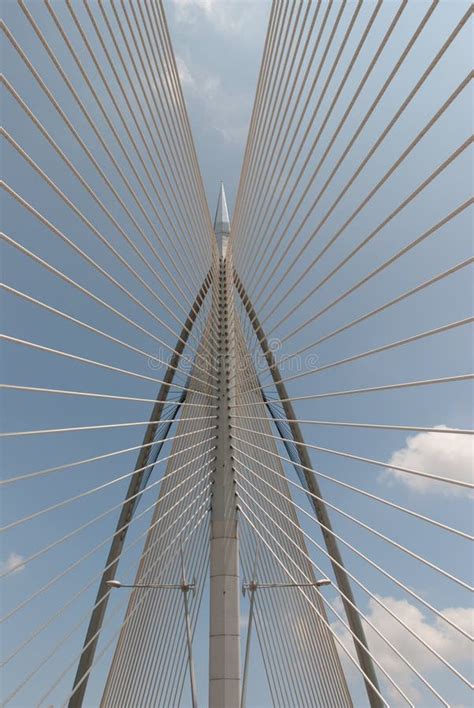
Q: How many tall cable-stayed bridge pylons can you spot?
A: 1